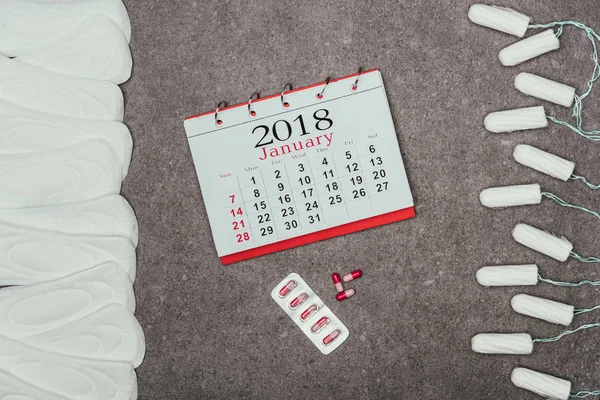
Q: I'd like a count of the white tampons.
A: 11